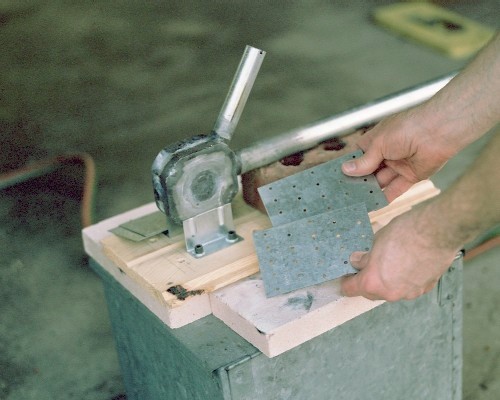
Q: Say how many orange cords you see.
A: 1